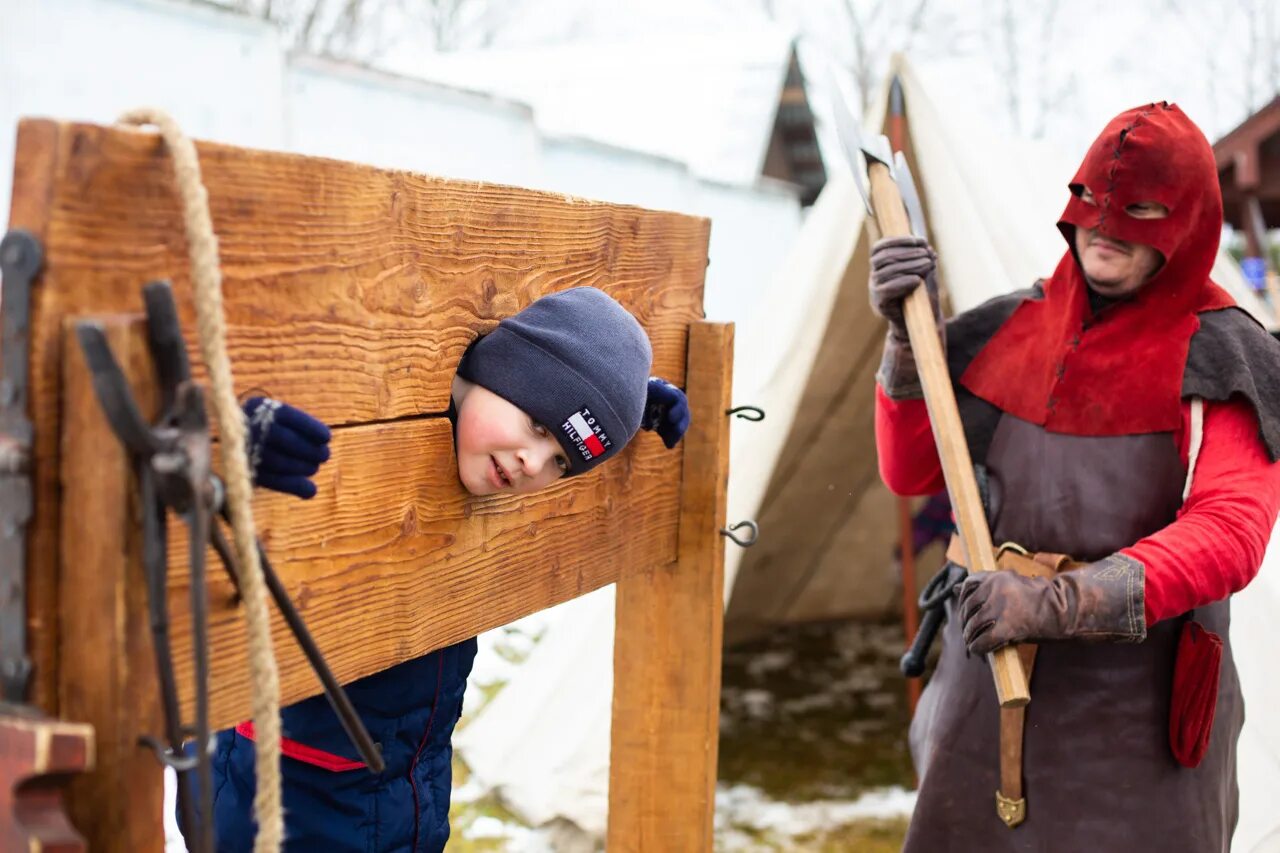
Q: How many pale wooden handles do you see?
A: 1